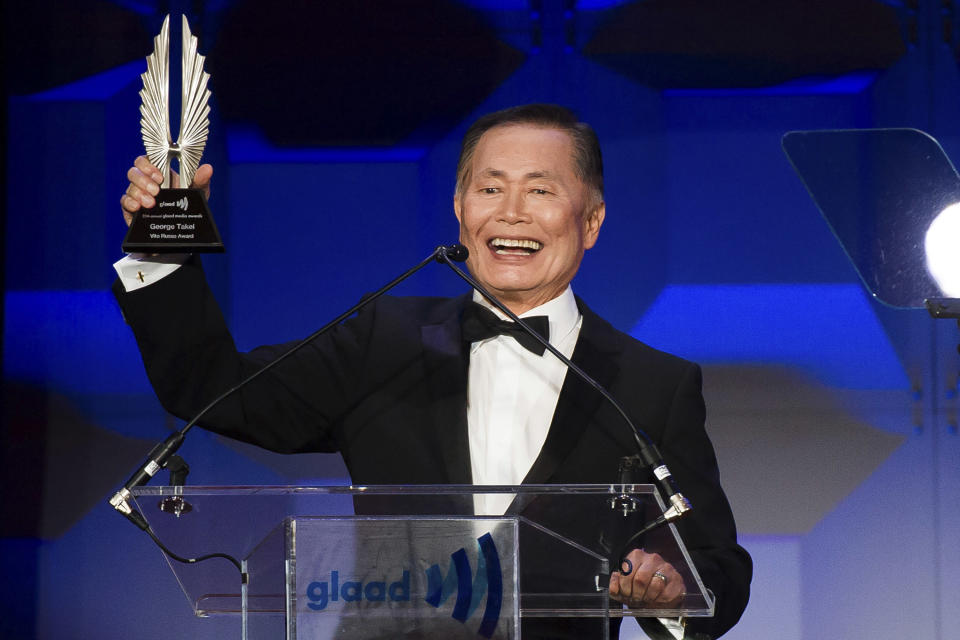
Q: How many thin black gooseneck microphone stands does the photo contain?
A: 2